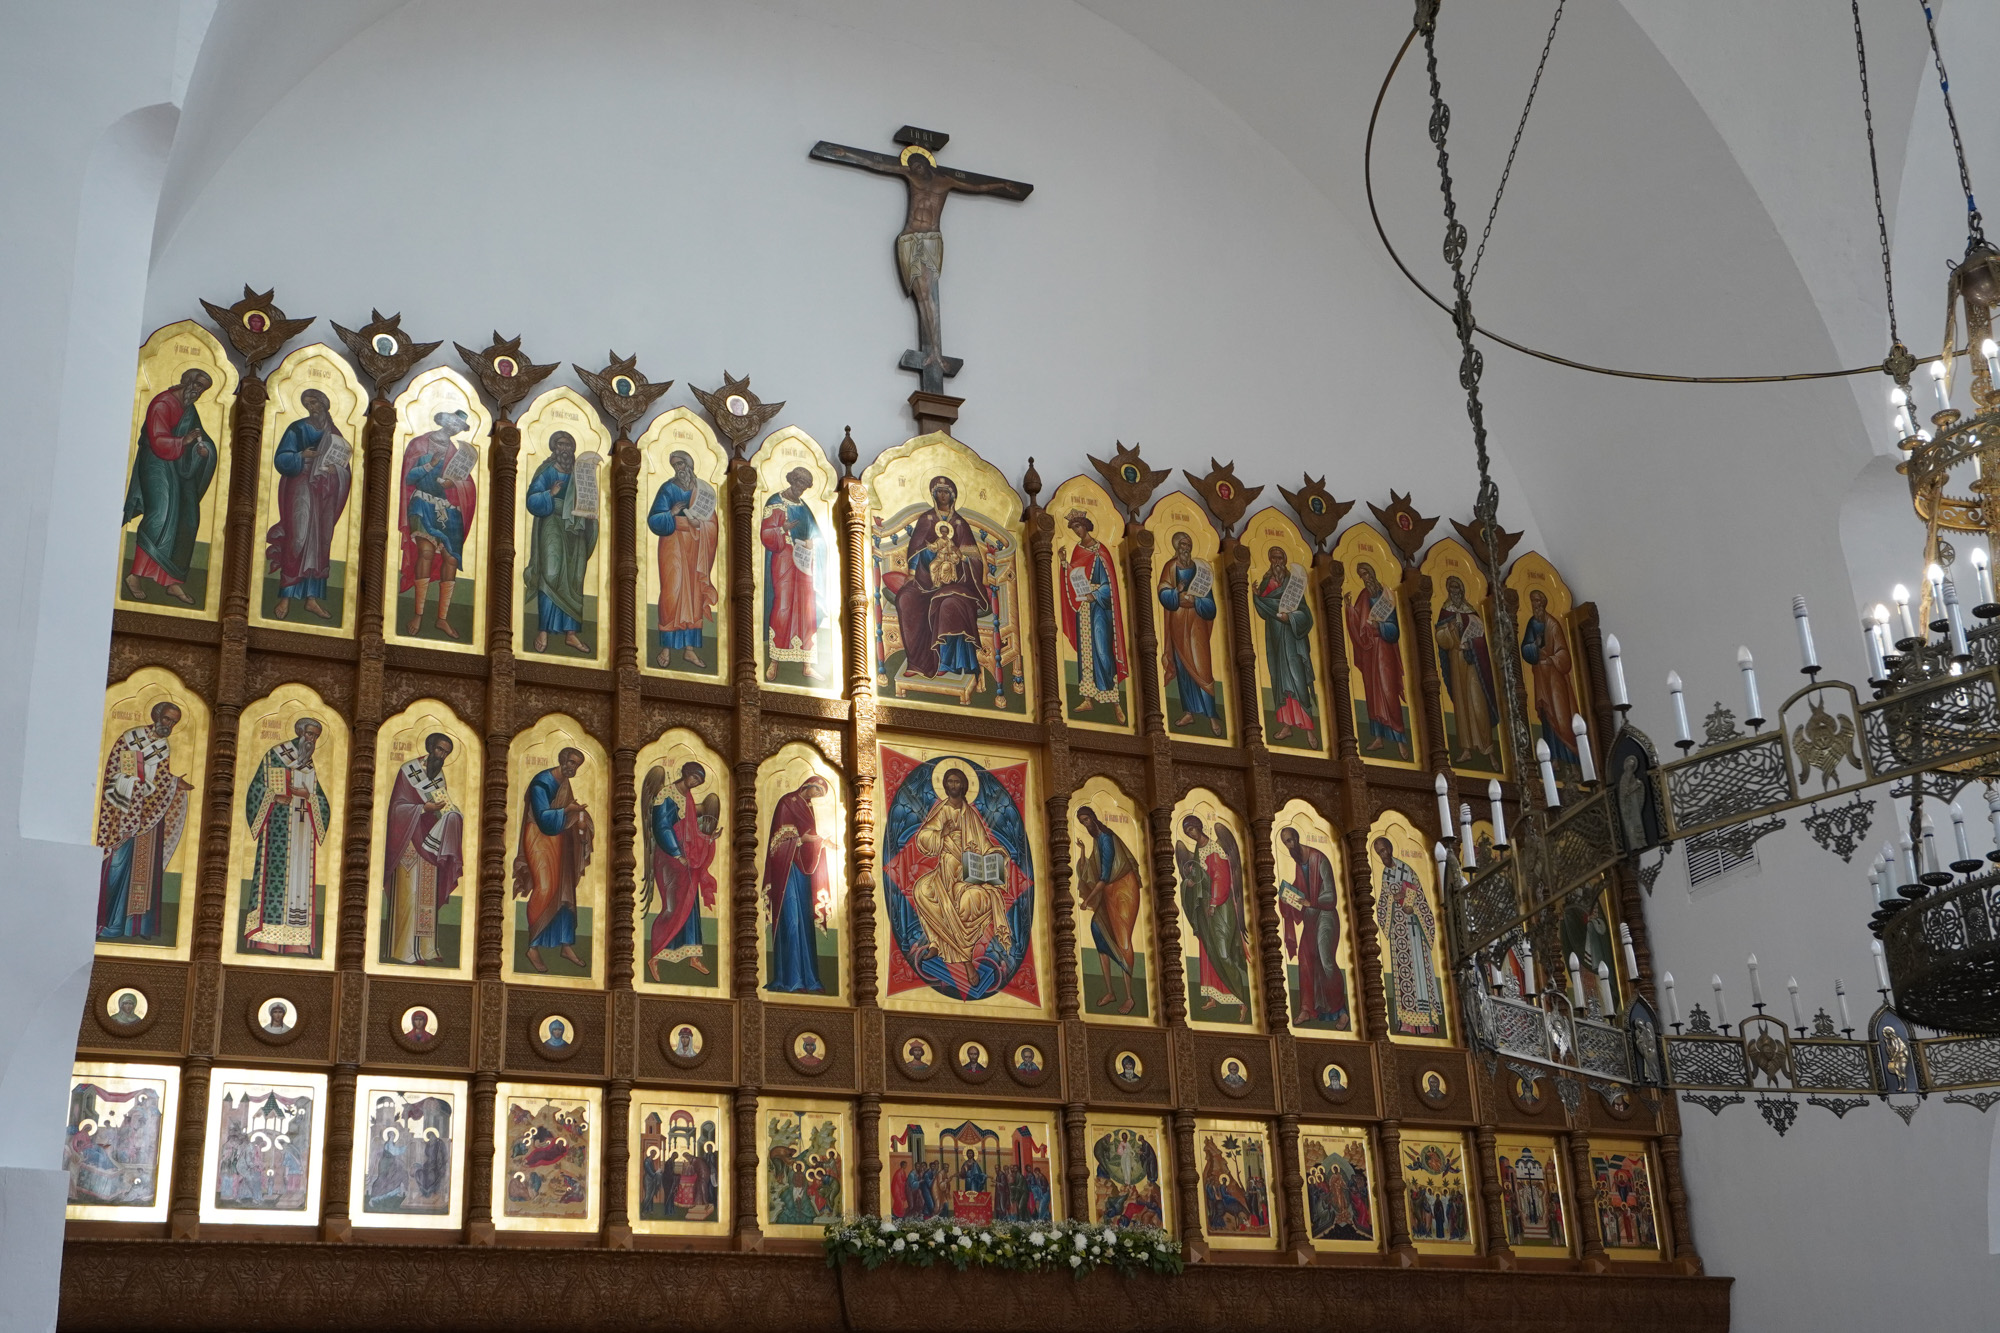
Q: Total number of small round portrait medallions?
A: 15